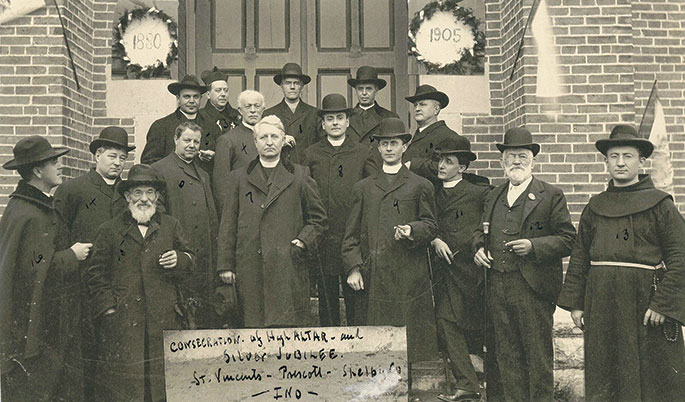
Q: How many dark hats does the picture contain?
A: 13